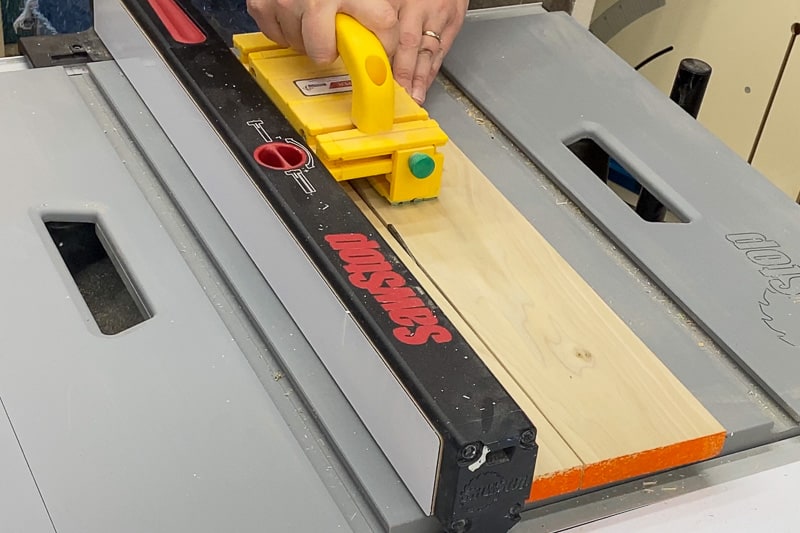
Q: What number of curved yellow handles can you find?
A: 1